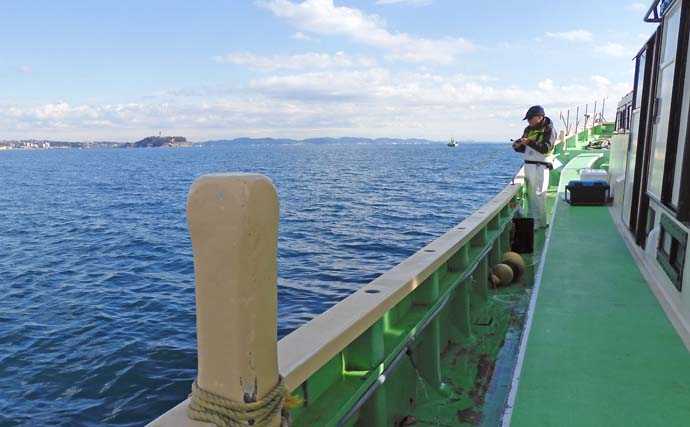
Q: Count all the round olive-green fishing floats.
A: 2